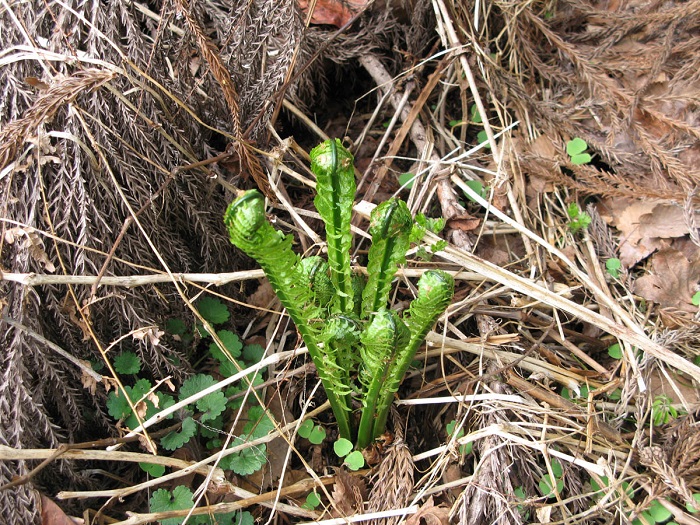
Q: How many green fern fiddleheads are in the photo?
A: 7